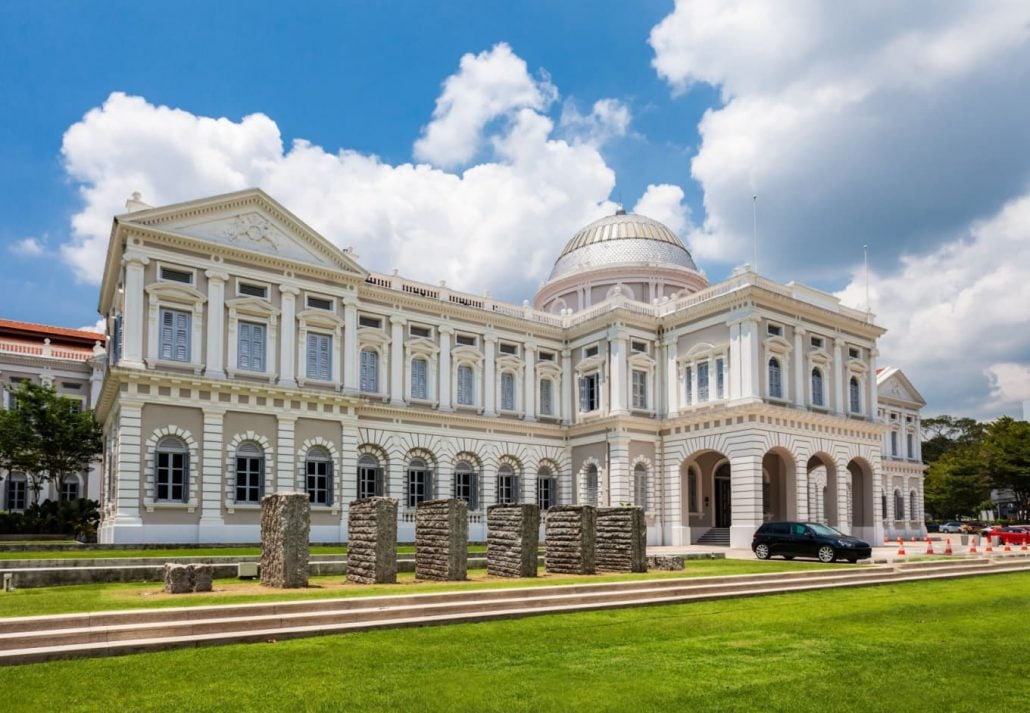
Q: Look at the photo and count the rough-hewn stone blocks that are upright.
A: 6